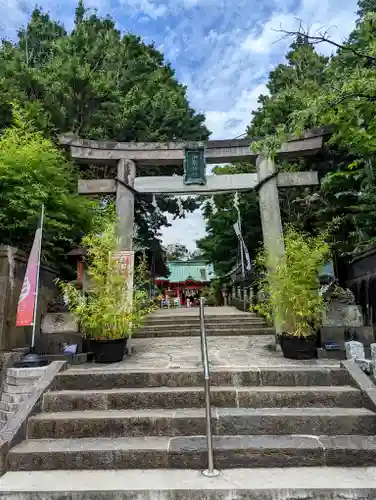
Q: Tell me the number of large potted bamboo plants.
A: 2